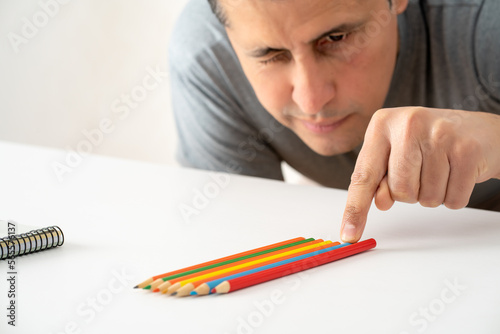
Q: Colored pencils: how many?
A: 7